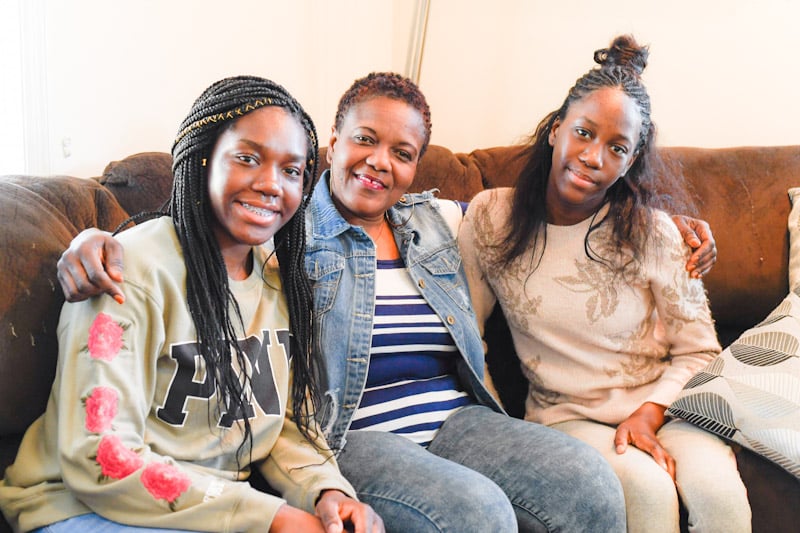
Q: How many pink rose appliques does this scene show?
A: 4